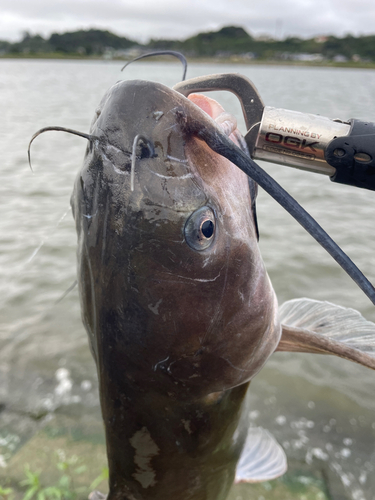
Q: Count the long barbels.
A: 3